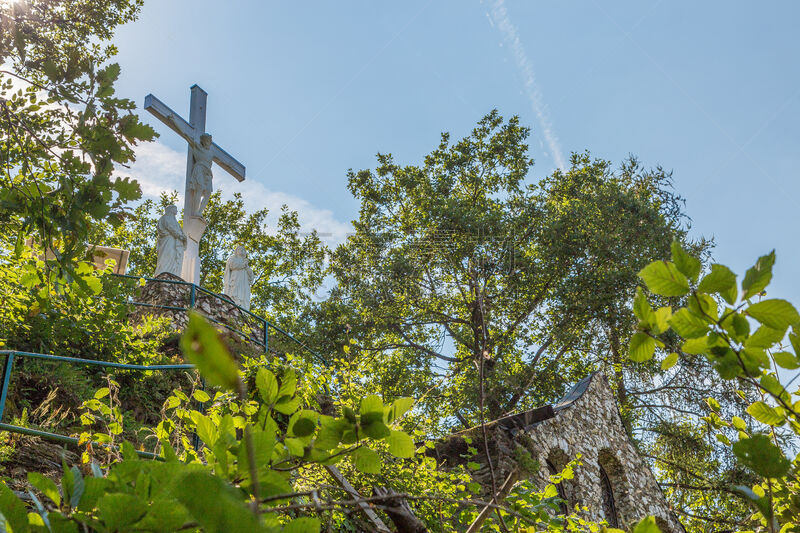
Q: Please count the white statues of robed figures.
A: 2